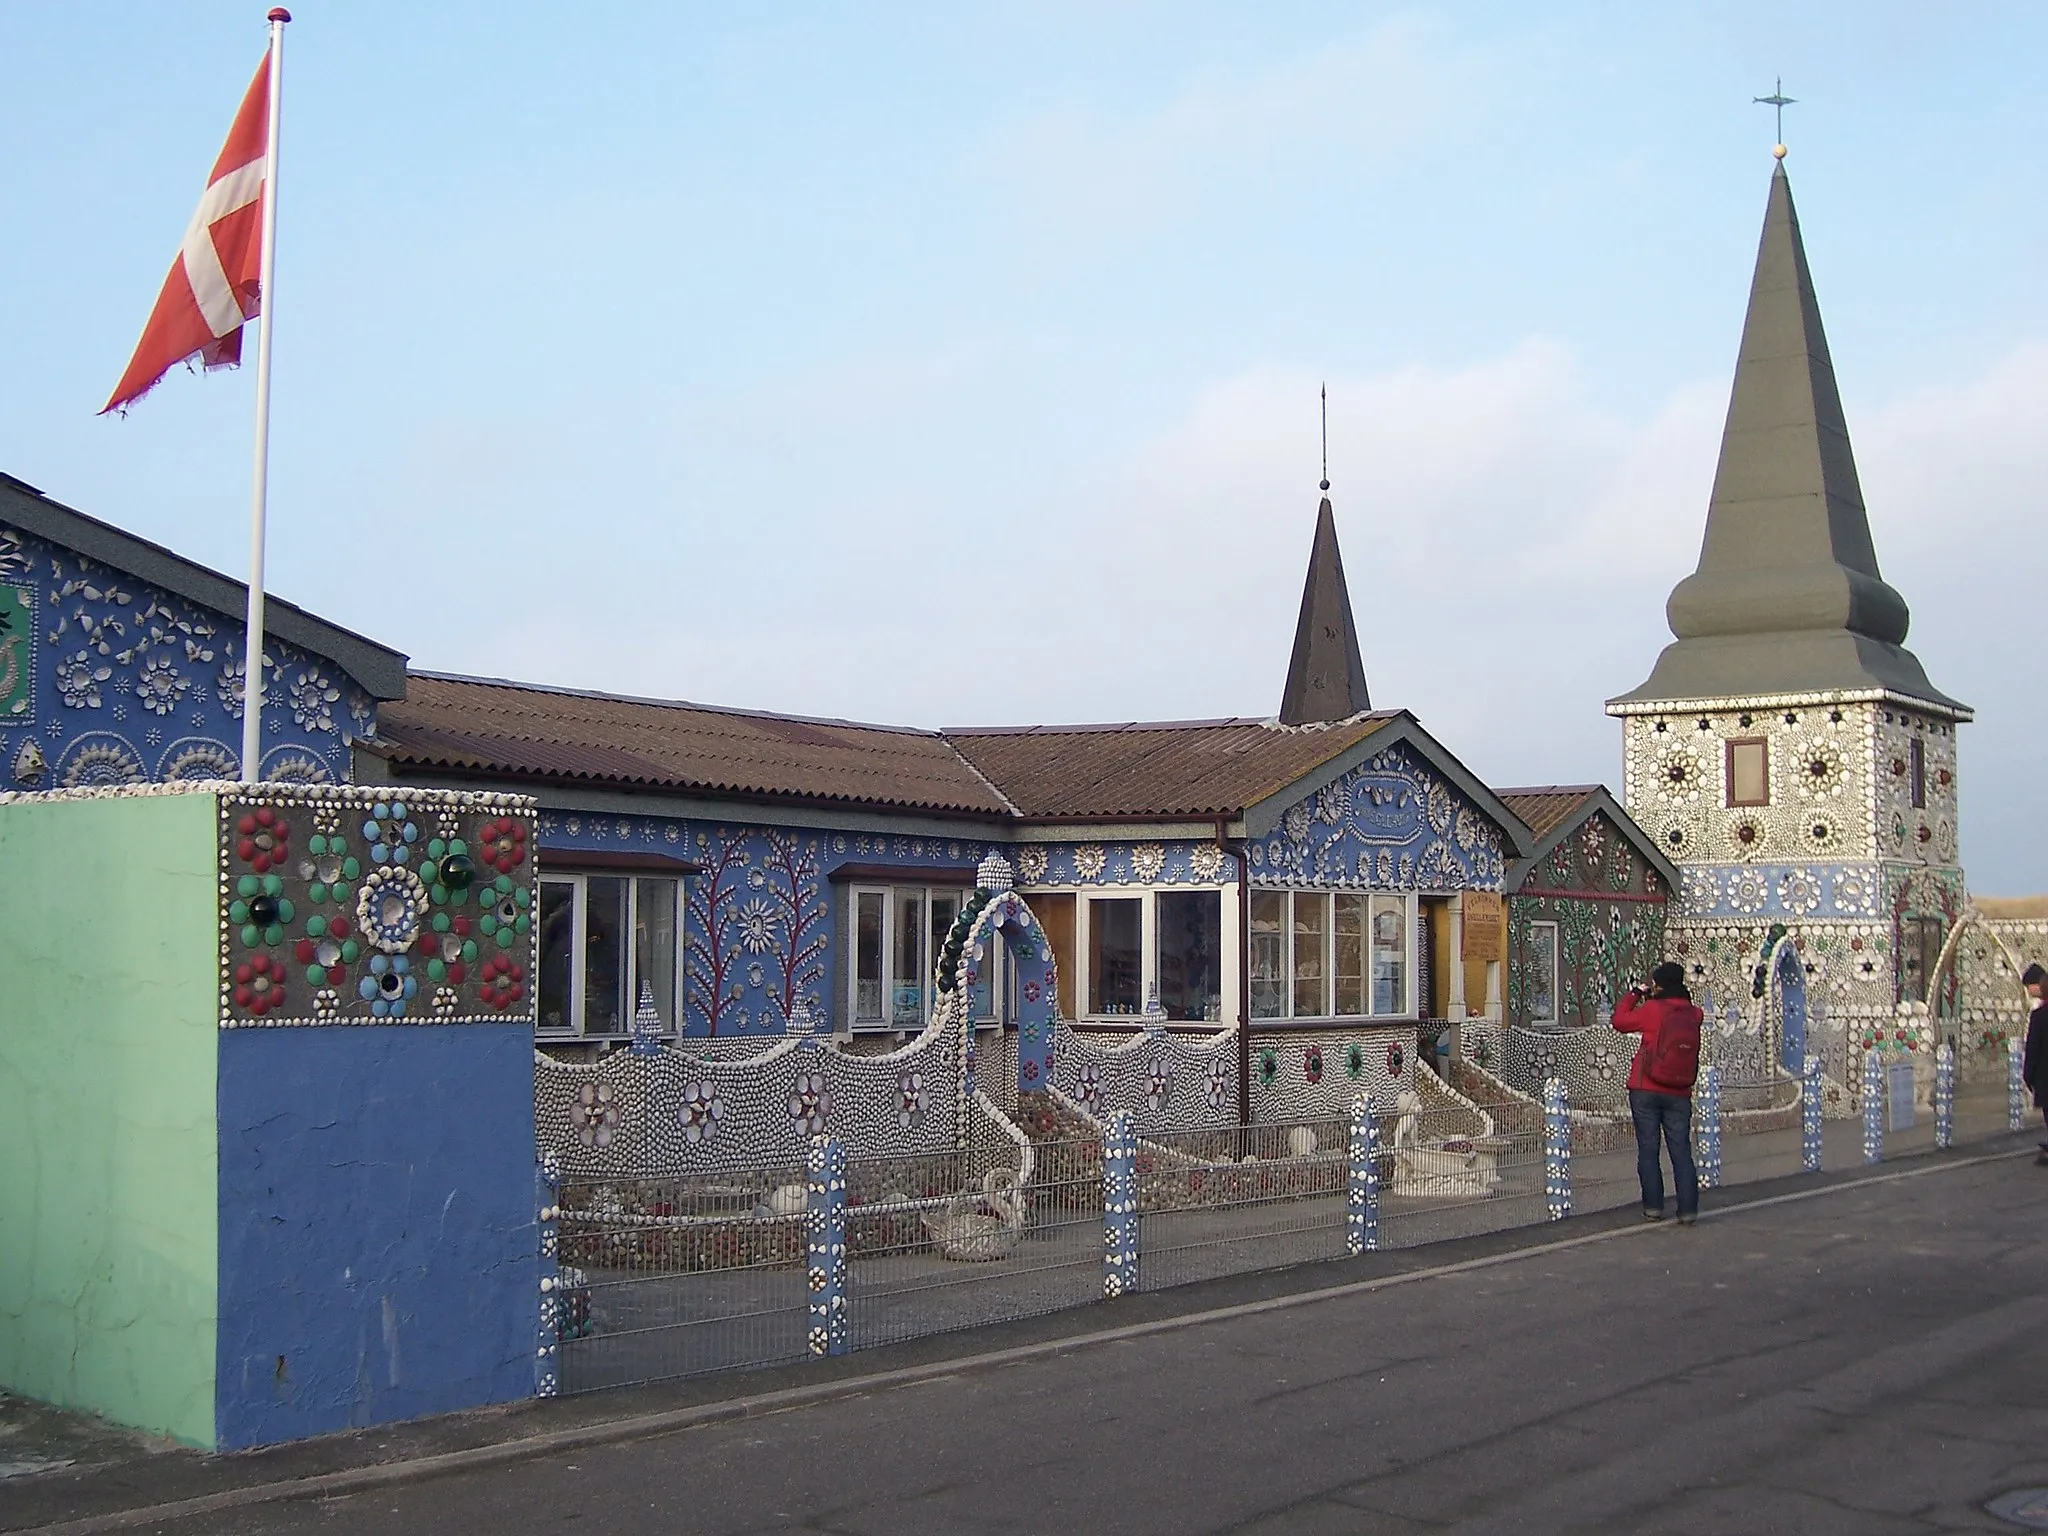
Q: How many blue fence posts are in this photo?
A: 10